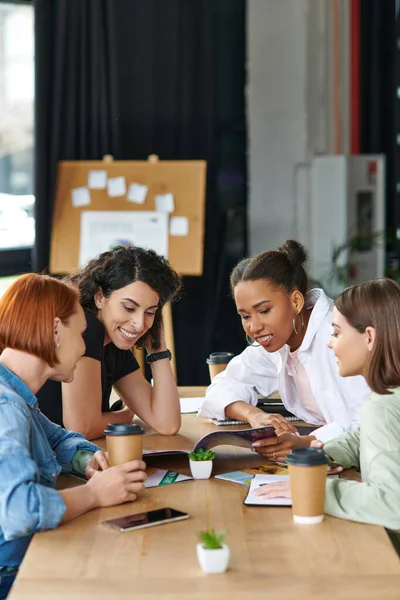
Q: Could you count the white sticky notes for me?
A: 6